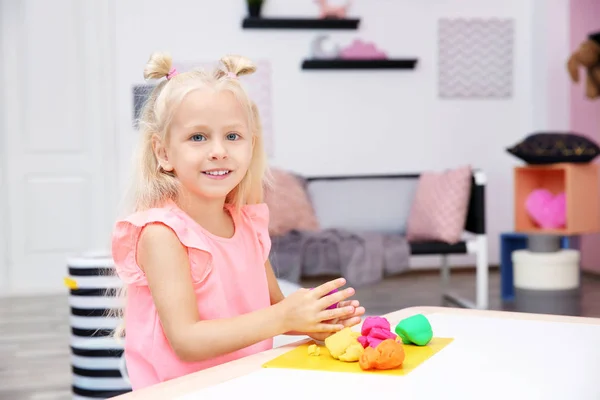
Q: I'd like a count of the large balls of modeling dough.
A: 4